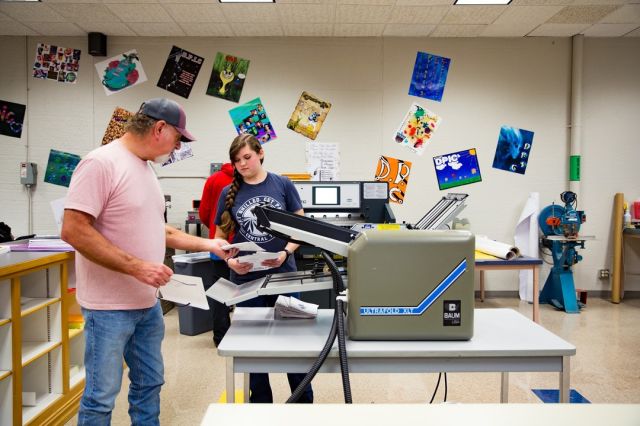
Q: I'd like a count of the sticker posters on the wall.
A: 15